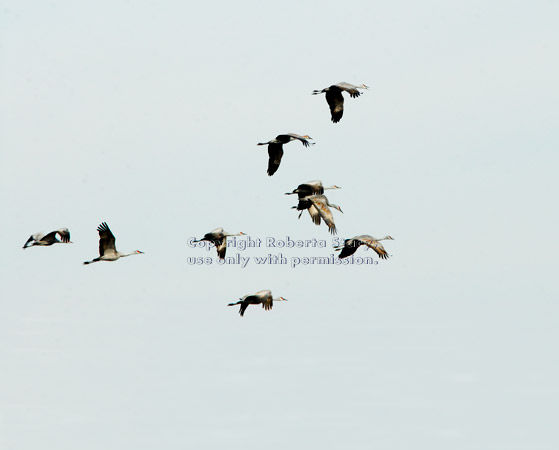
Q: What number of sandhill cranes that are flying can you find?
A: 9